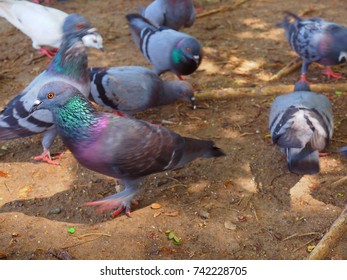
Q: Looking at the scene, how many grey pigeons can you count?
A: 7